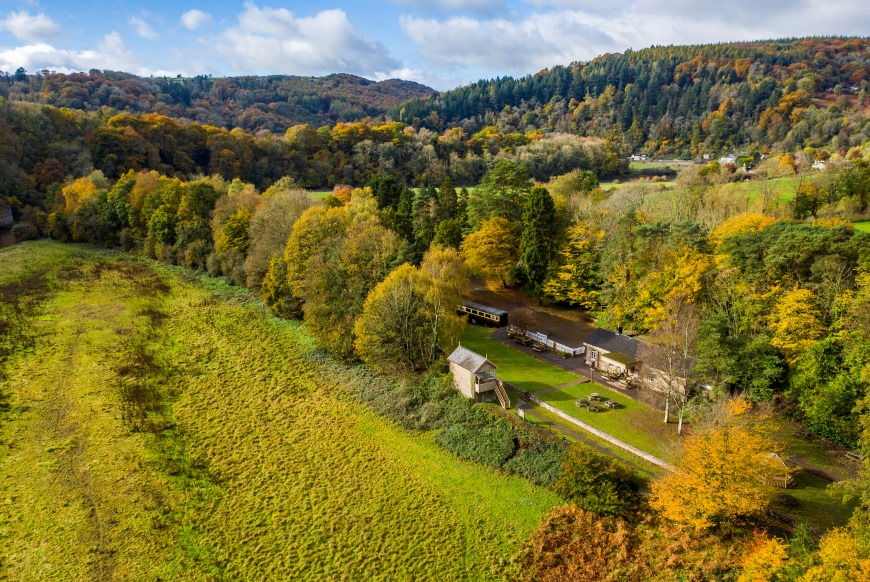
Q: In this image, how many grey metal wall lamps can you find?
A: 0